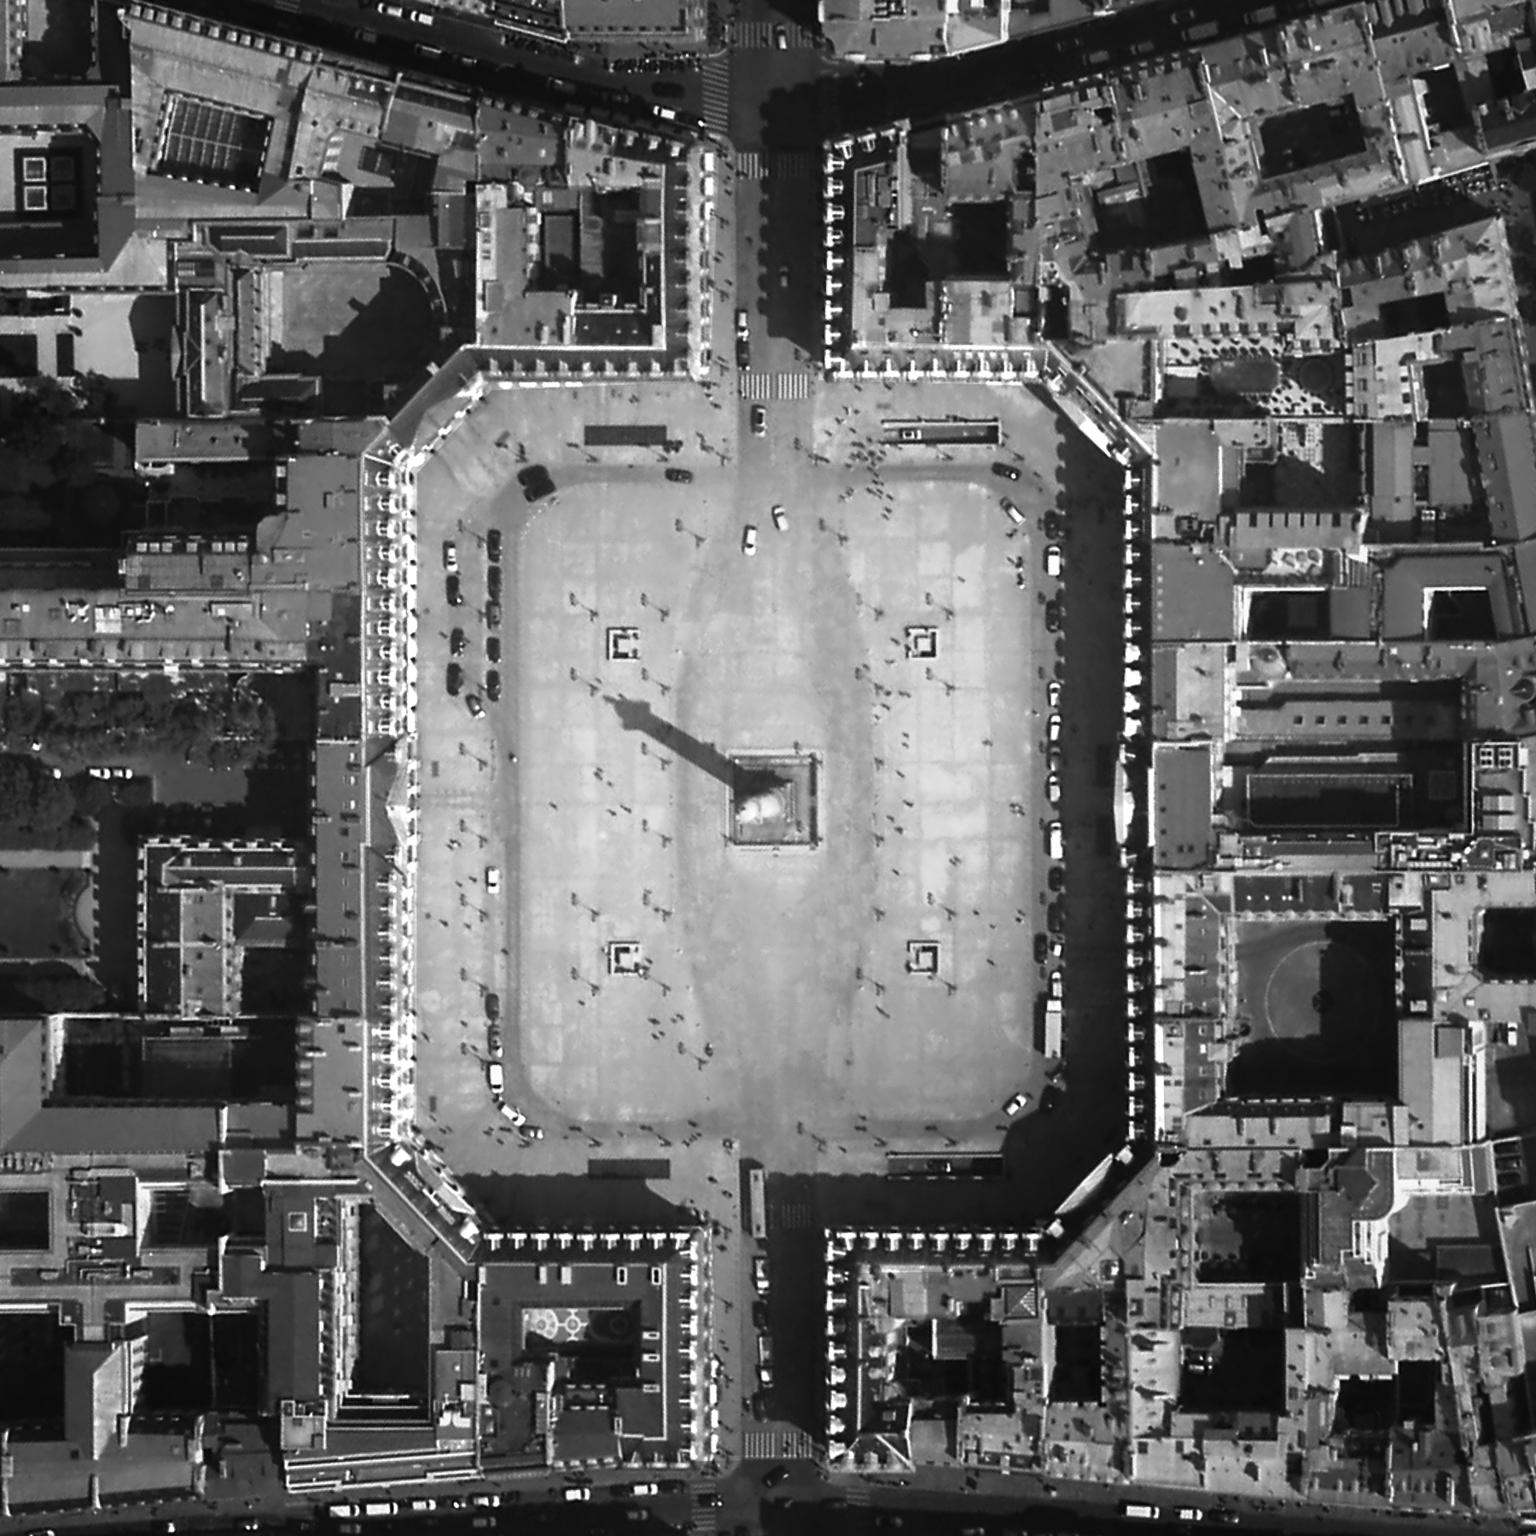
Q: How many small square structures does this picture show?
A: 4